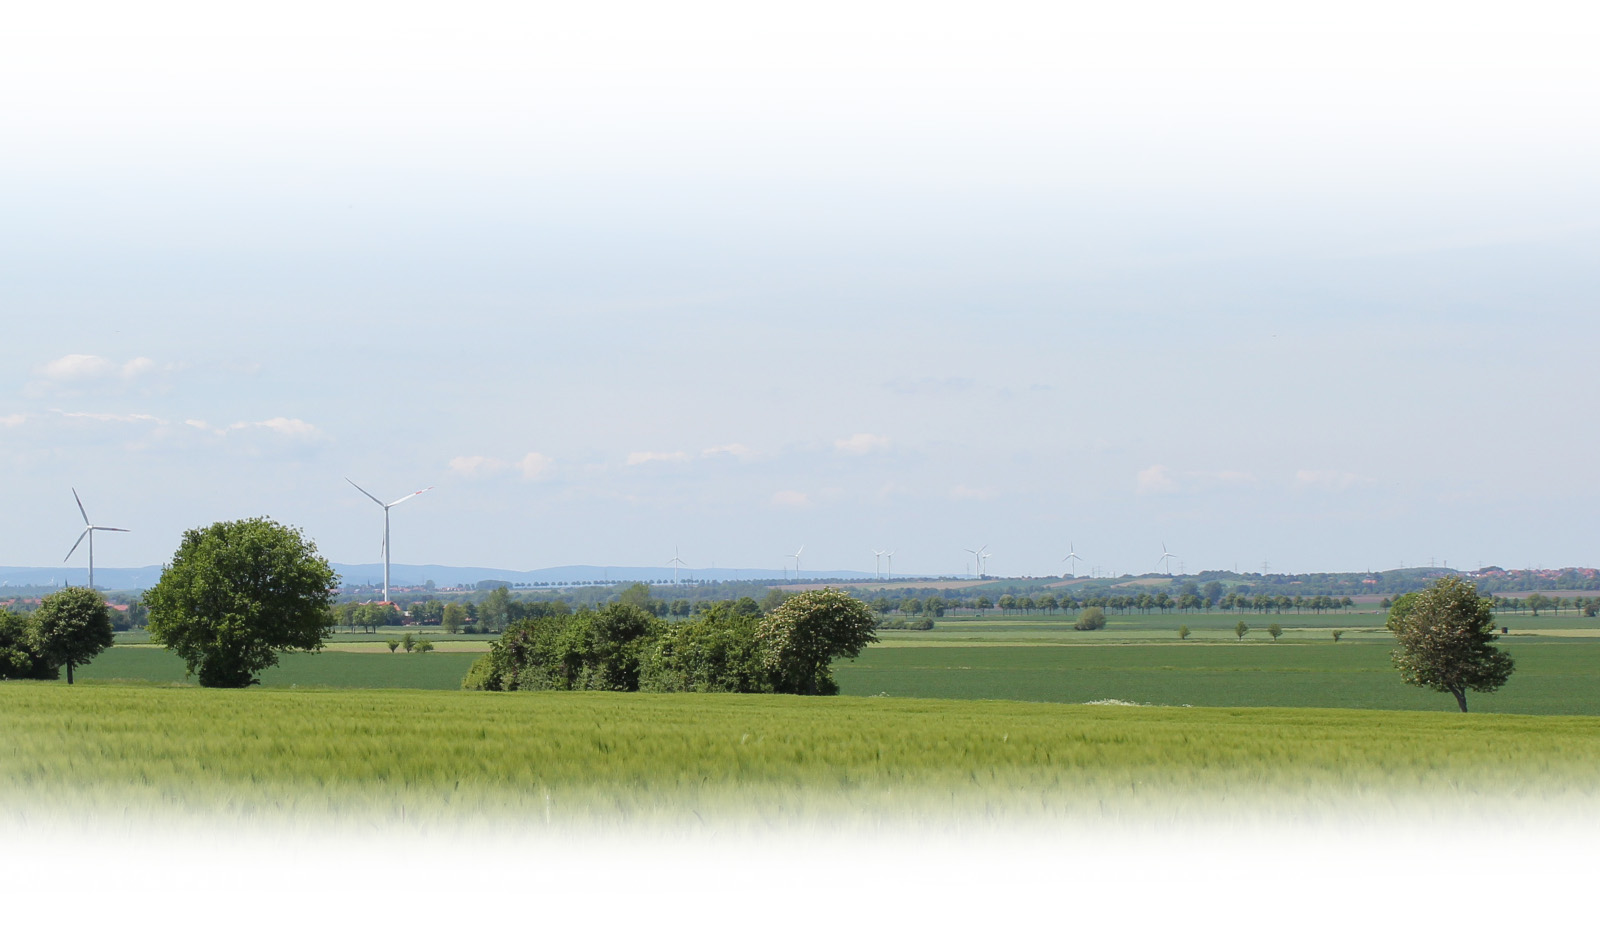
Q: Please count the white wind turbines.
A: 10